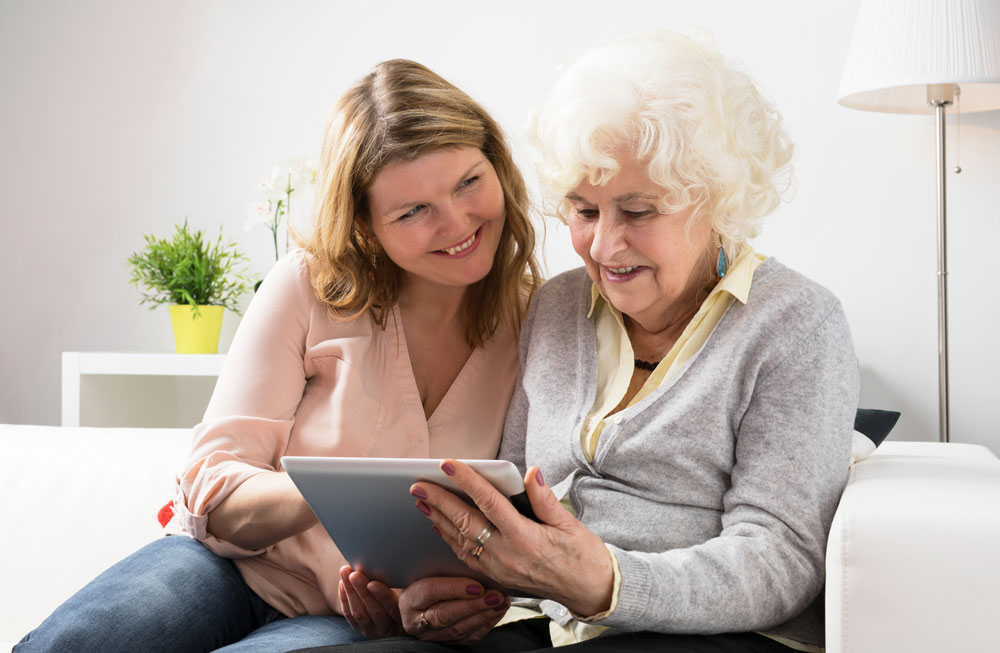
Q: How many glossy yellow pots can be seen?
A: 1